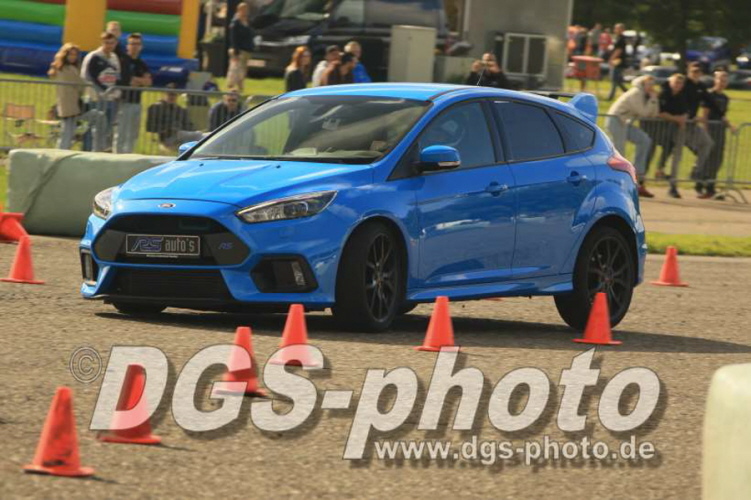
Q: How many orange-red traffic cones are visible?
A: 9